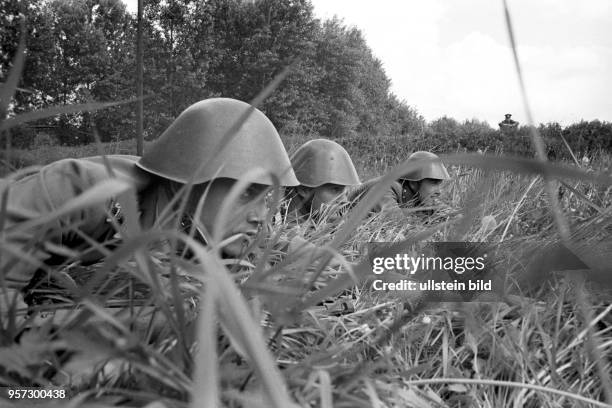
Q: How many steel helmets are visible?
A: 3